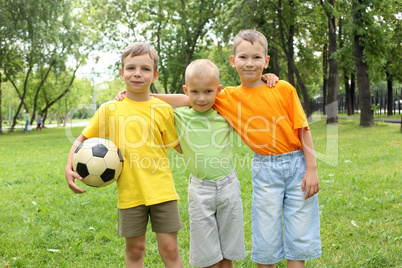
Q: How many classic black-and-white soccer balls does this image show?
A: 1